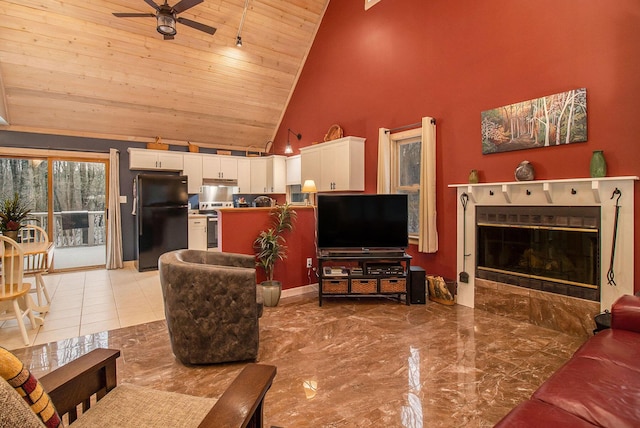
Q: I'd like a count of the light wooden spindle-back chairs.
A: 2